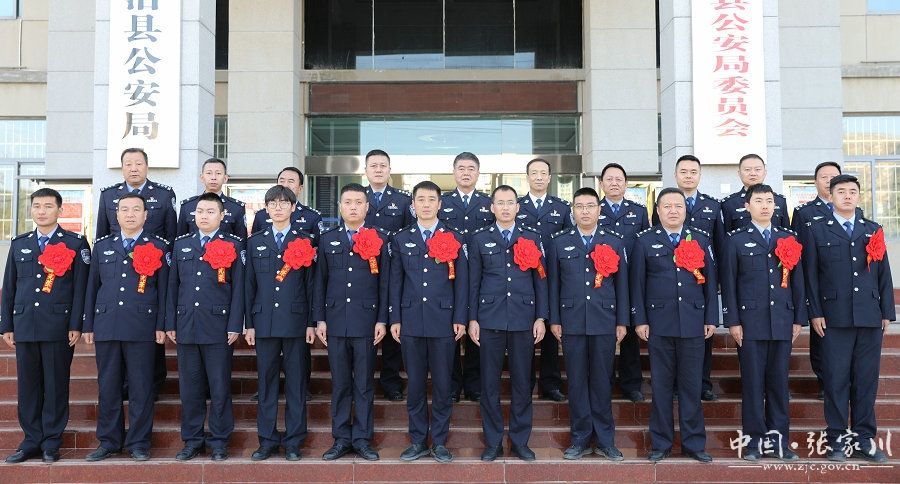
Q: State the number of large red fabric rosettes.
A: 11